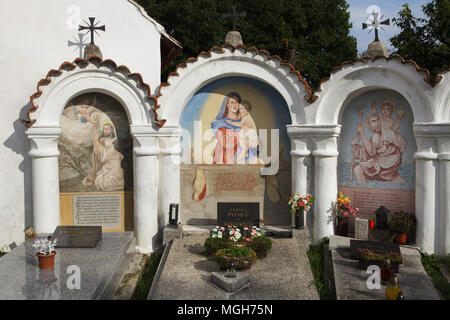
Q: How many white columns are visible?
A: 7